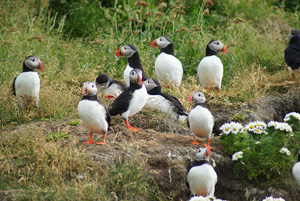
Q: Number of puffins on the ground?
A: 12